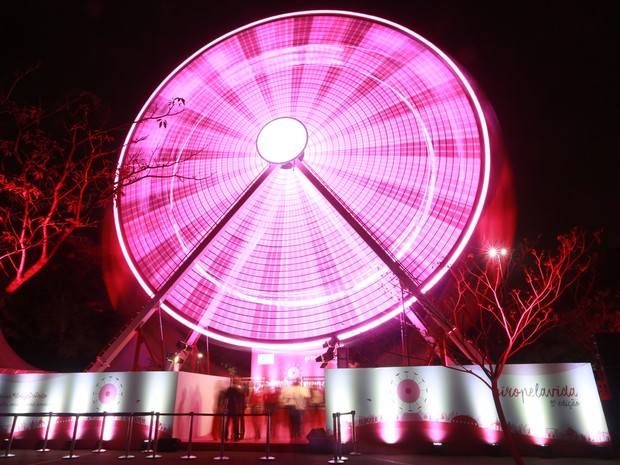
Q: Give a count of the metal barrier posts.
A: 13